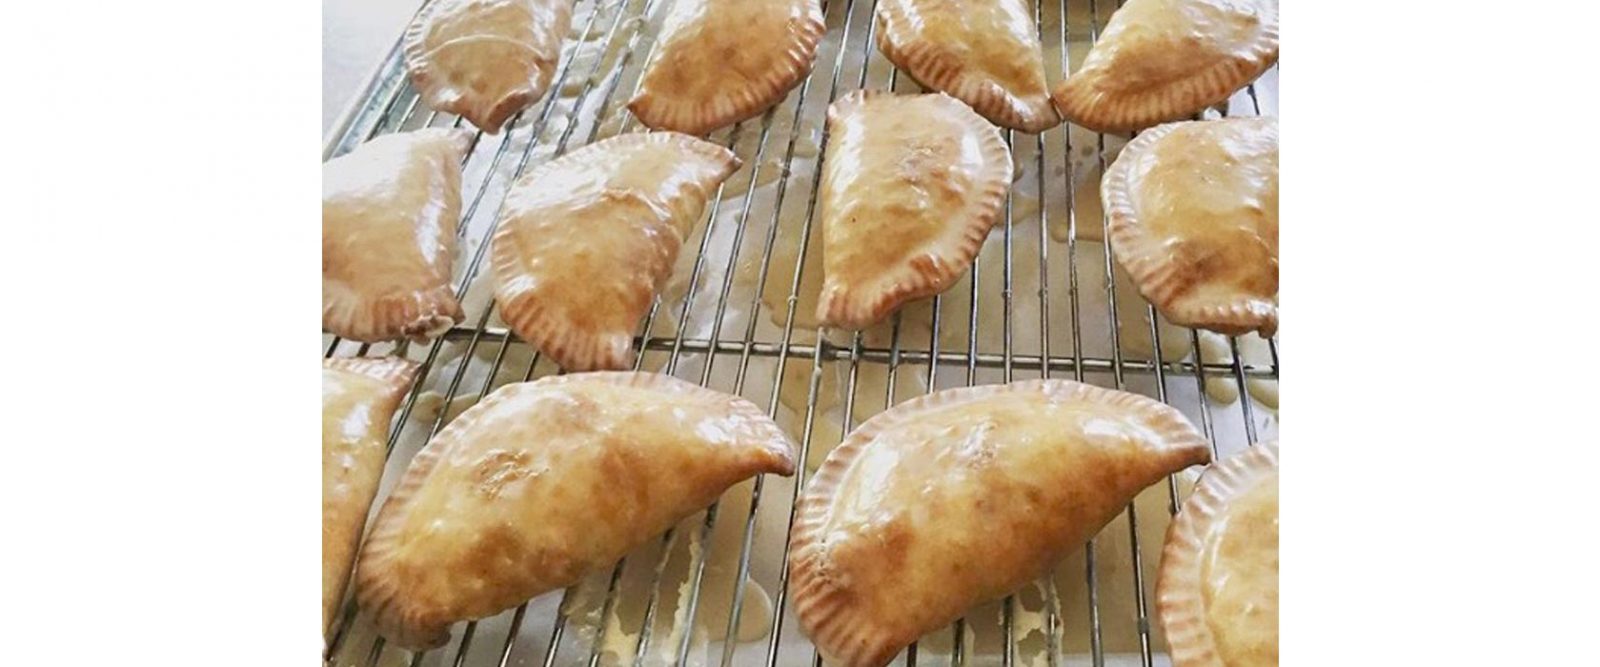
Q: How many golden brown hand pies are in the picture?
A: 12